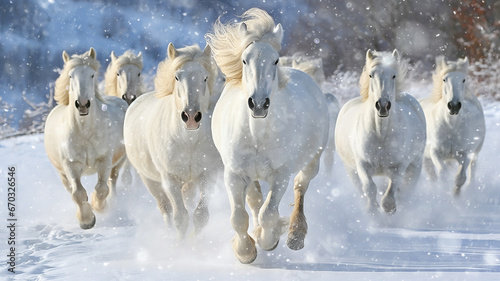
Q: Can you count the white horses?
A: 7